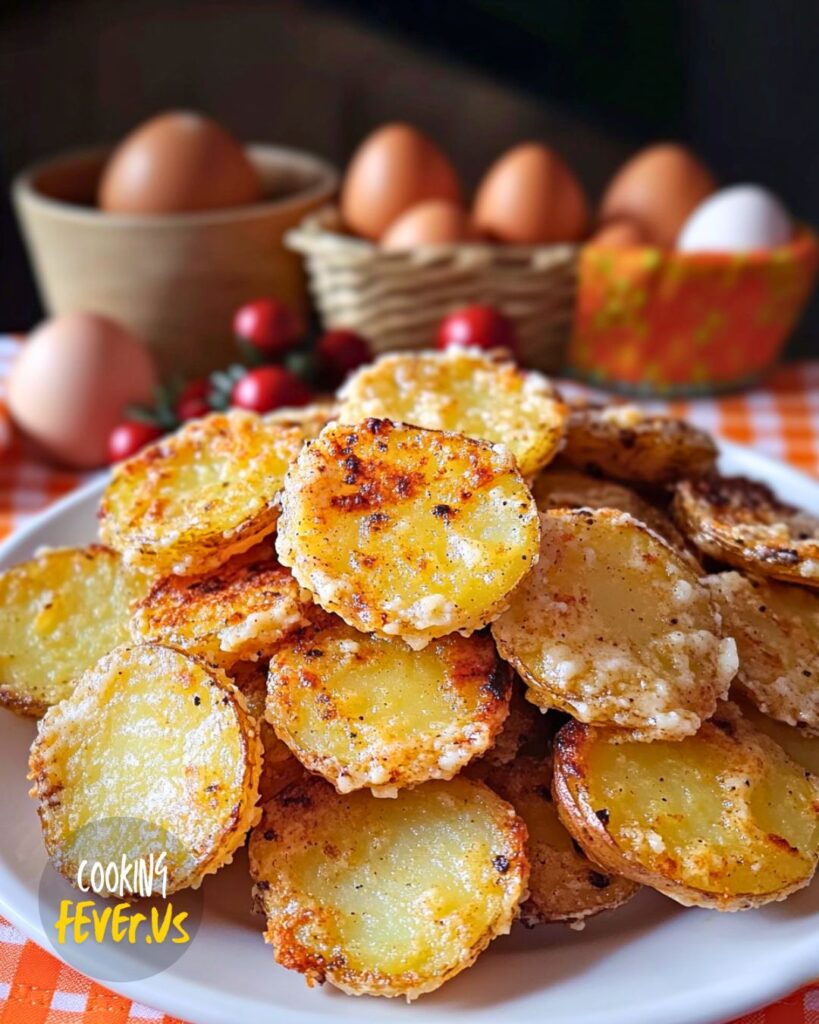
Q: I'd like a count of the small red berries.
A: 6